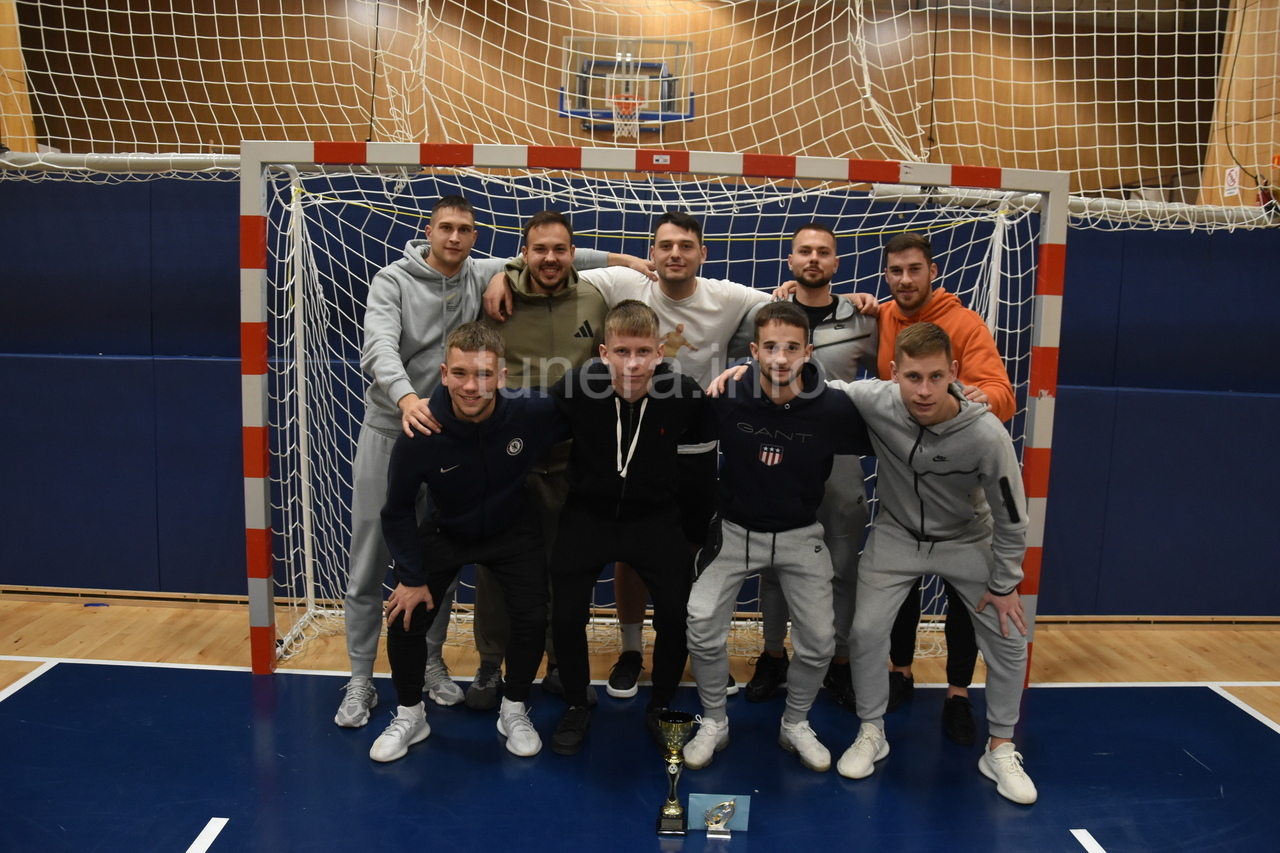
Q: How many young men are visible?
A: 9